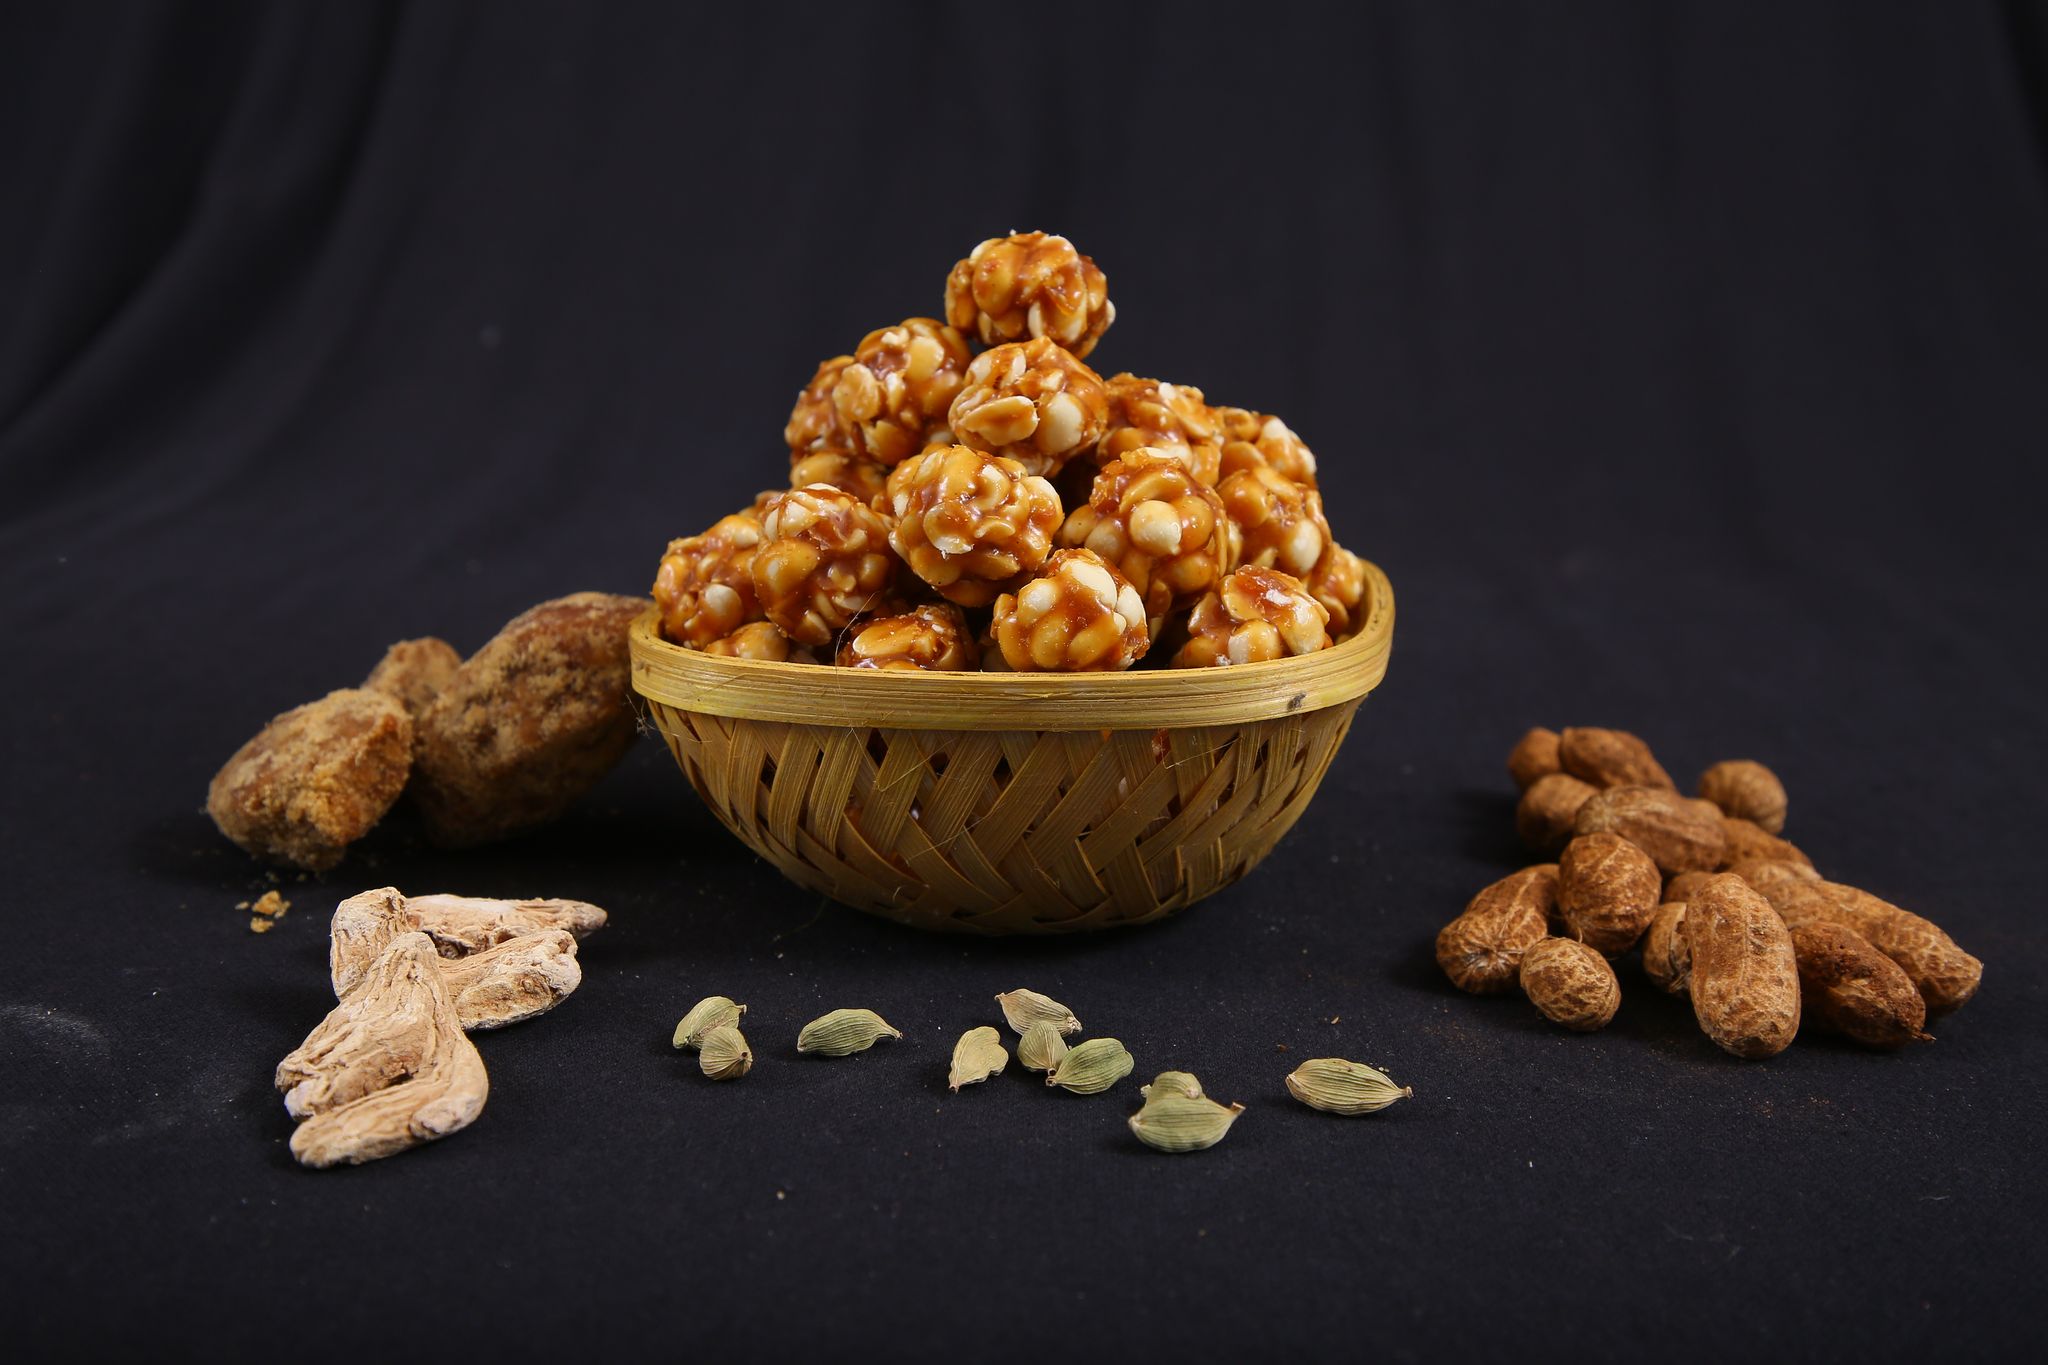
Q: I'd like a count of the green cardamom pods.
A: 10